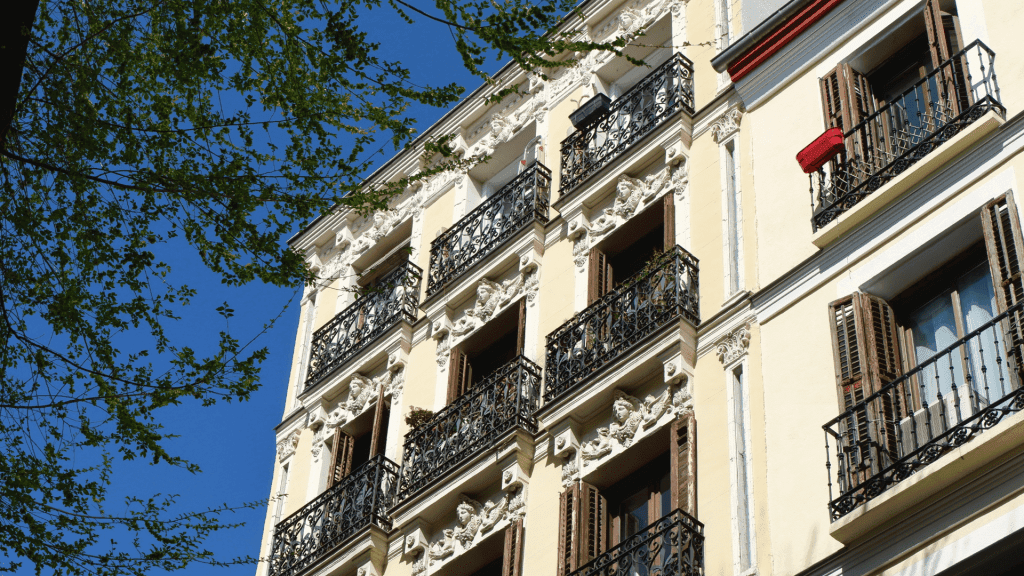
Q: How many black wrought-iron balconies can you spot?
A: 9